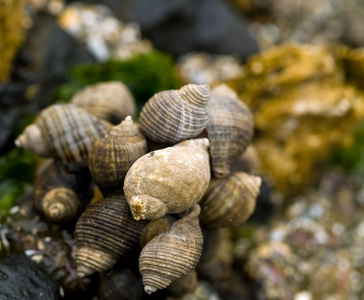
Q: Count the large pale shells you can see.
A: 1